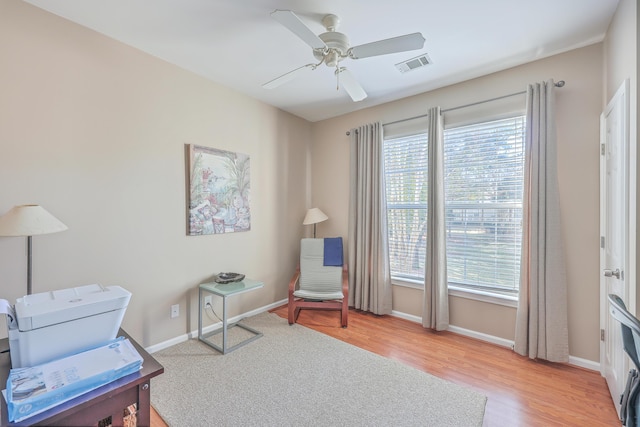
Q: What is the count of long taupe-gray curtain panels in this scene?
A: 3